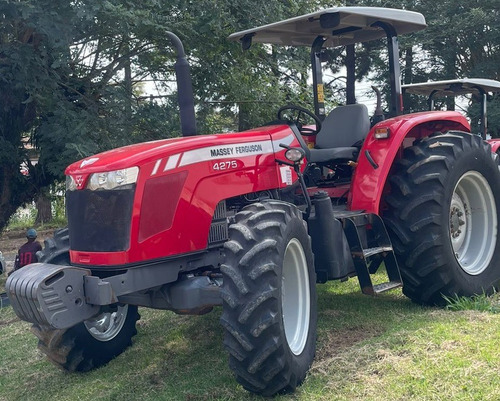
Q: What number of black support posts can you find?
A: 4